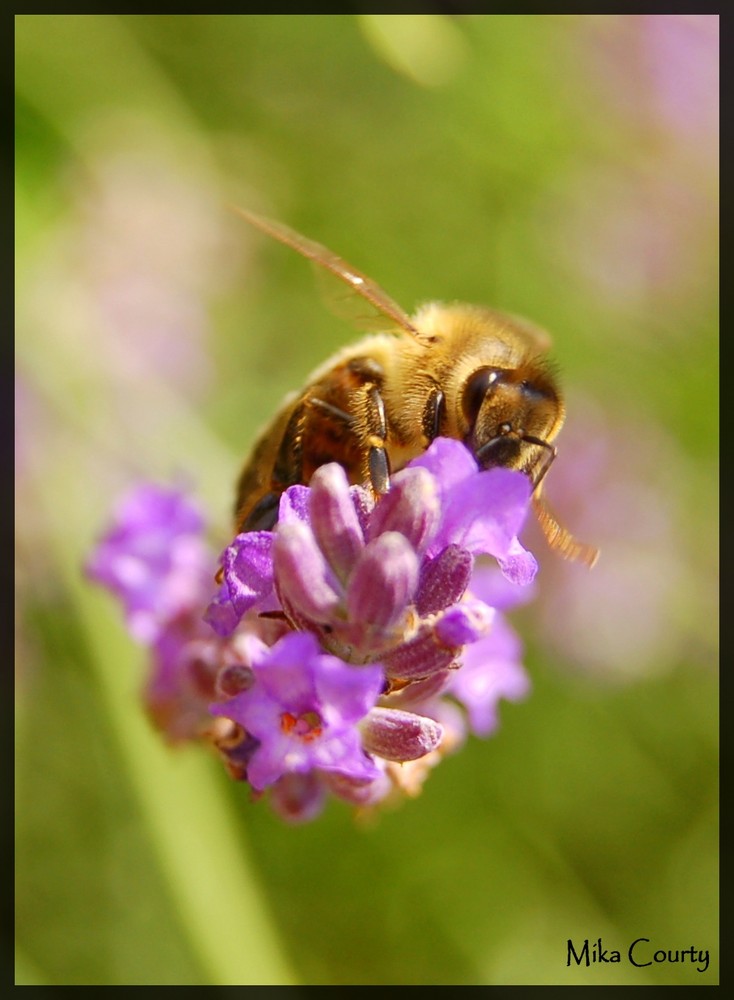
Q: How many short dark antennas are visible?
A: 2